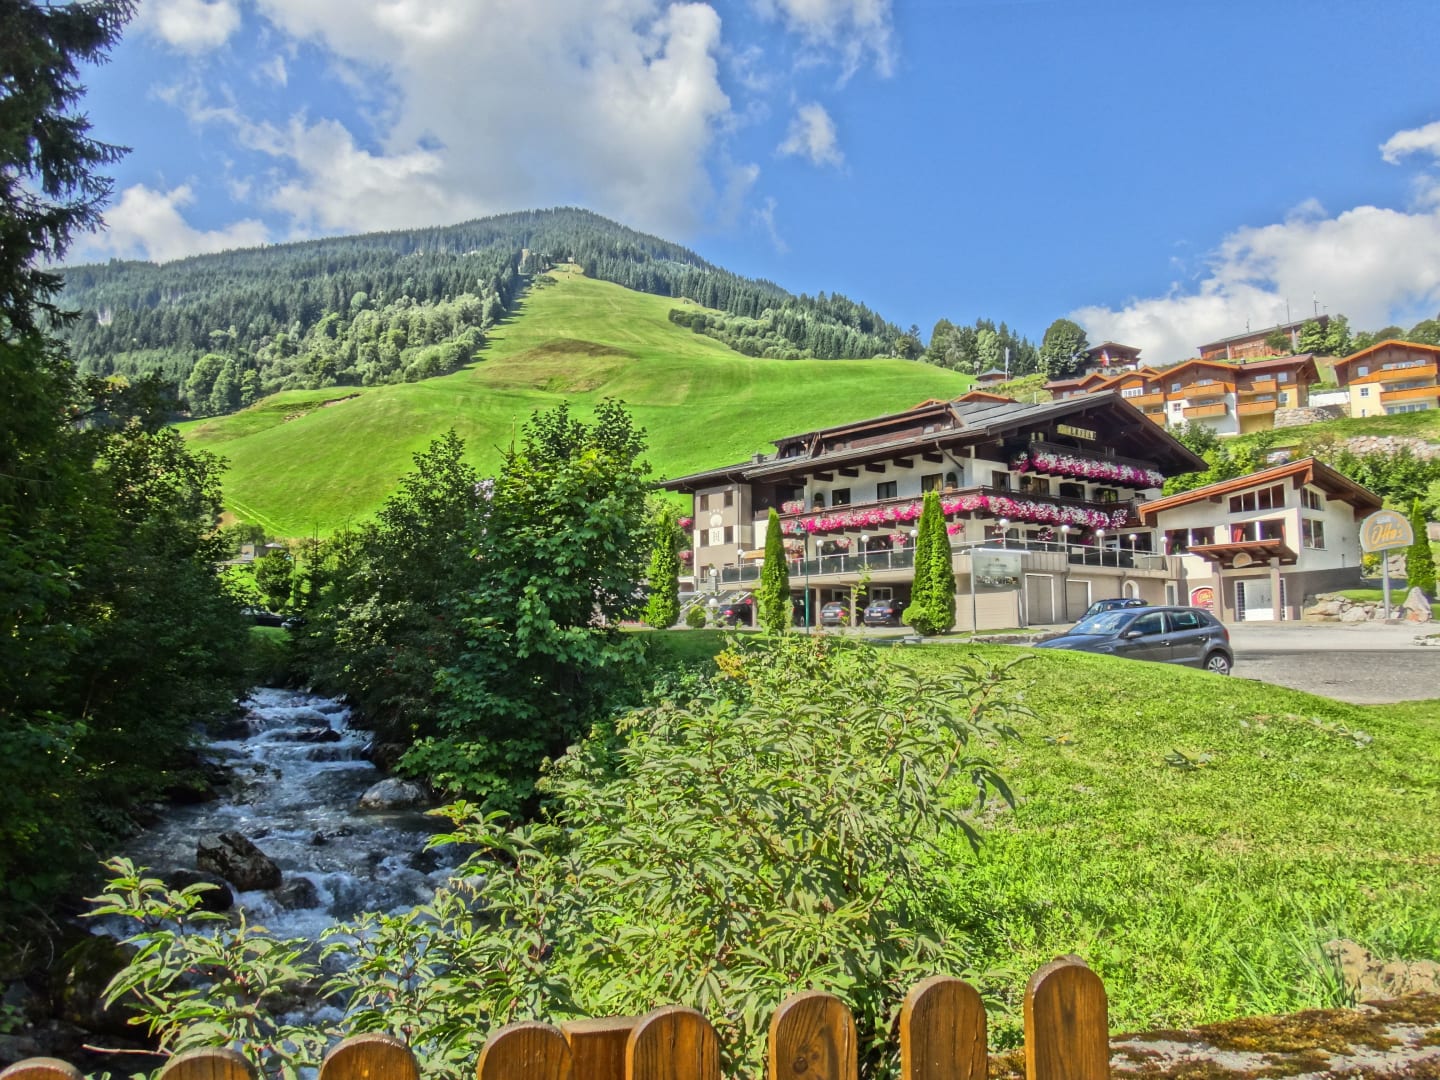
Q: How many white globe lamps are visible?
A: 11